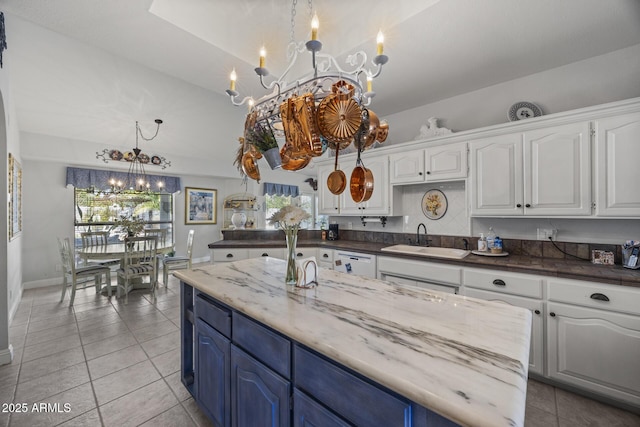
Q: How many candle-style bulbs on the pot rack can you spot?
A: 6